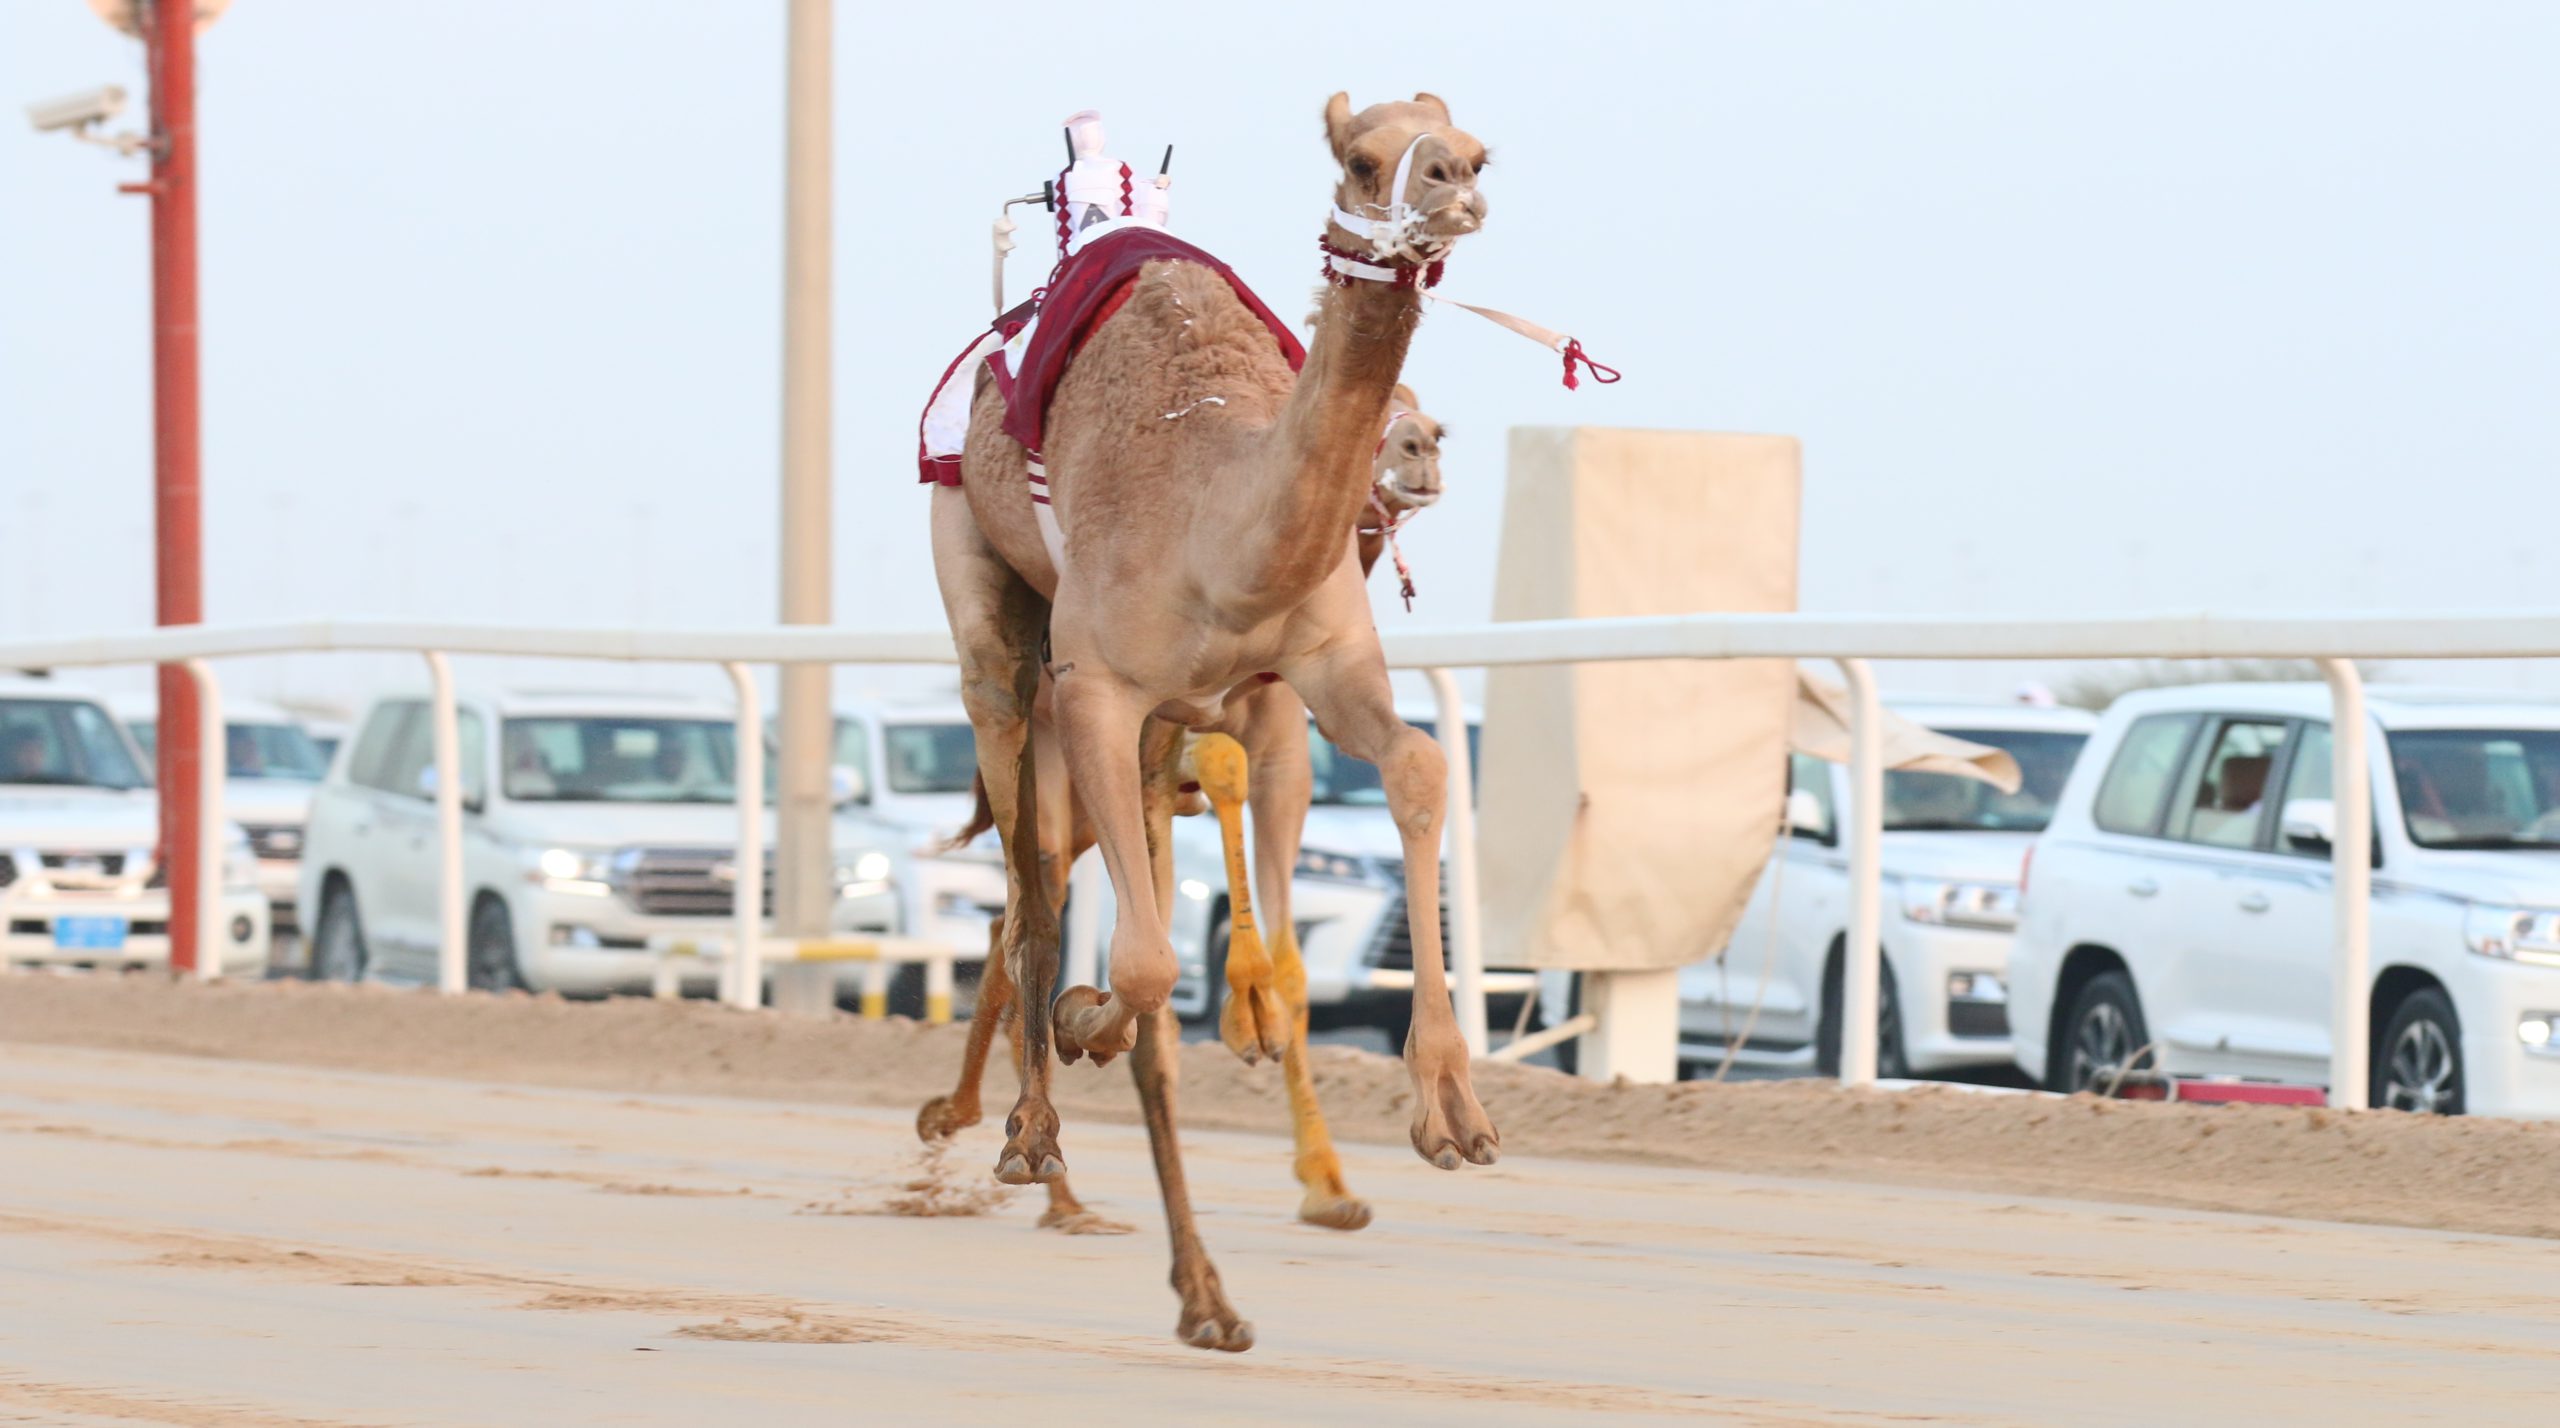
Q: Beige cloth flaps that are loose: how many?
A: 1